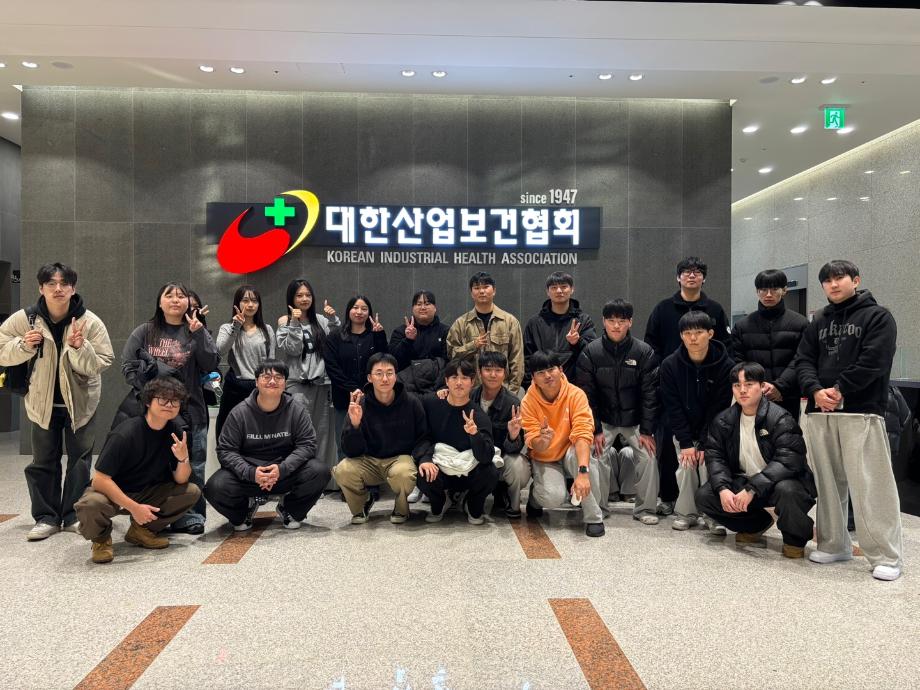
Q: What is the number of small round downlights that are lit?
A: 15